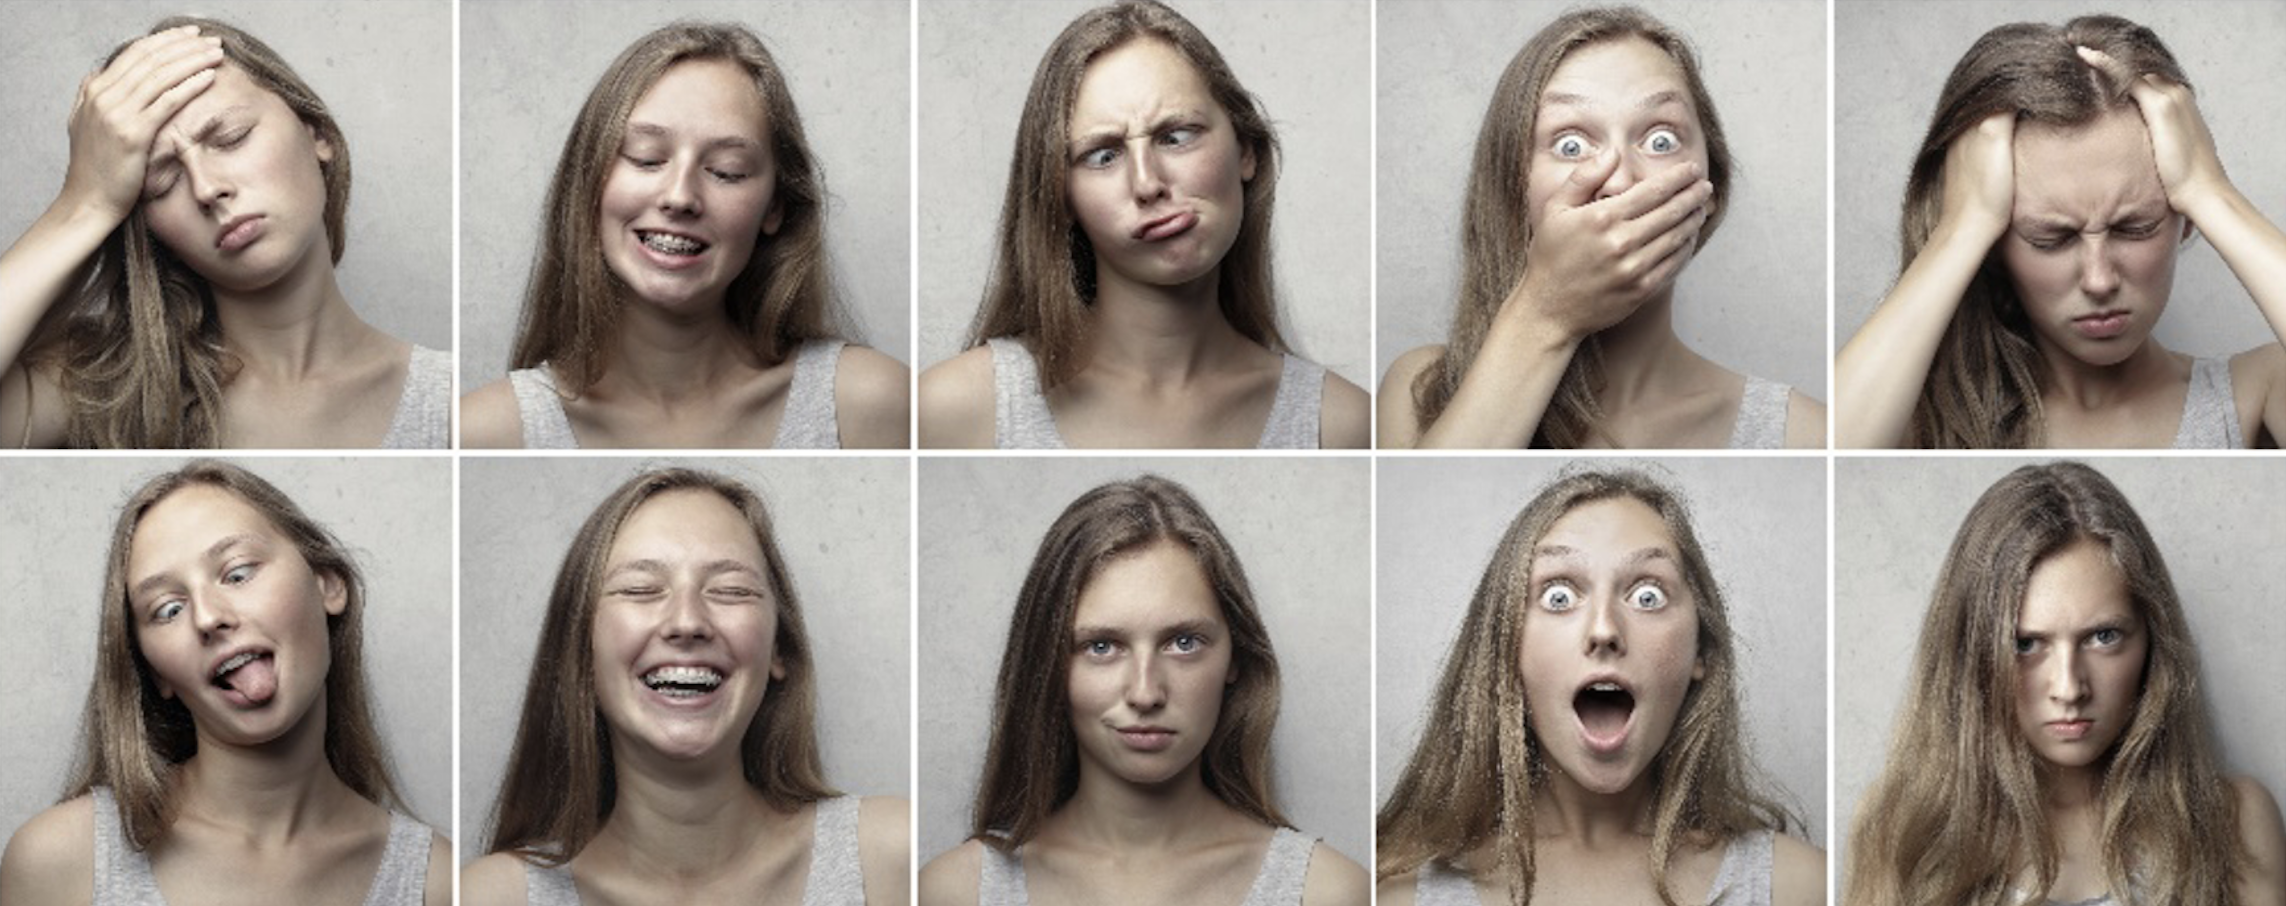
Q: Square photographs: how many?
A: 10